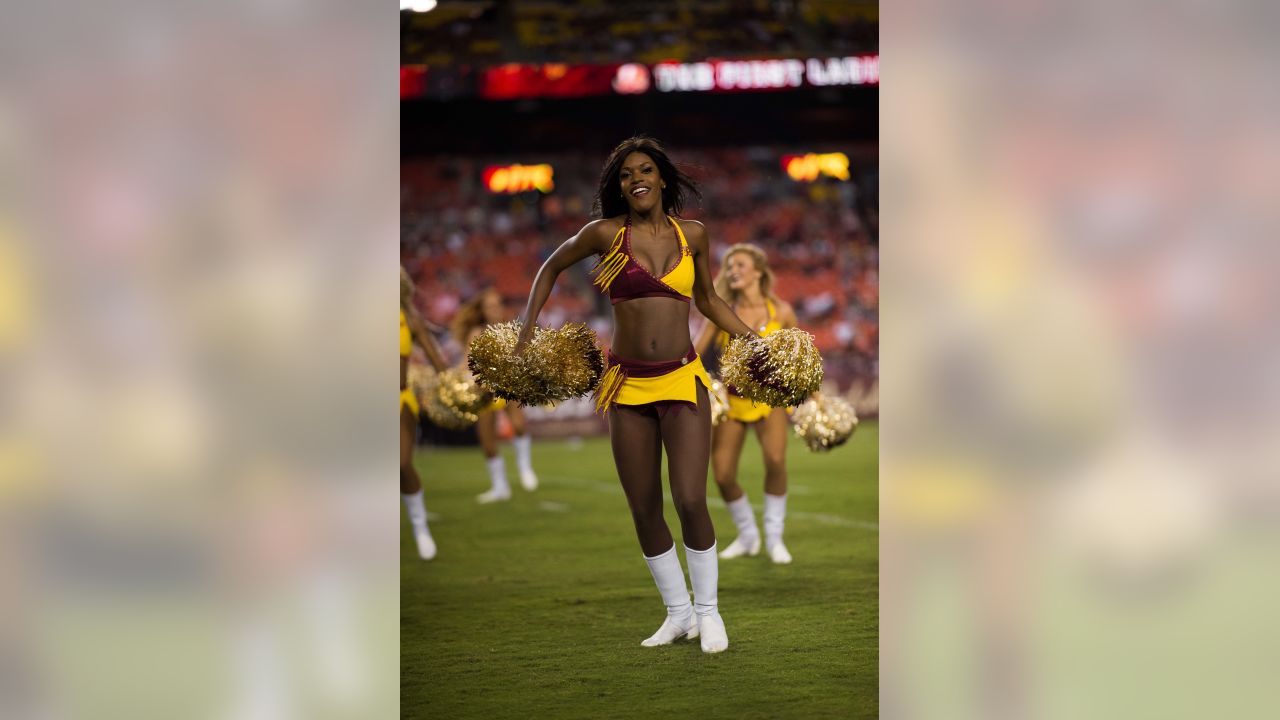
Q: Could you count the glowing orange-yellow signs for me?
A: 2